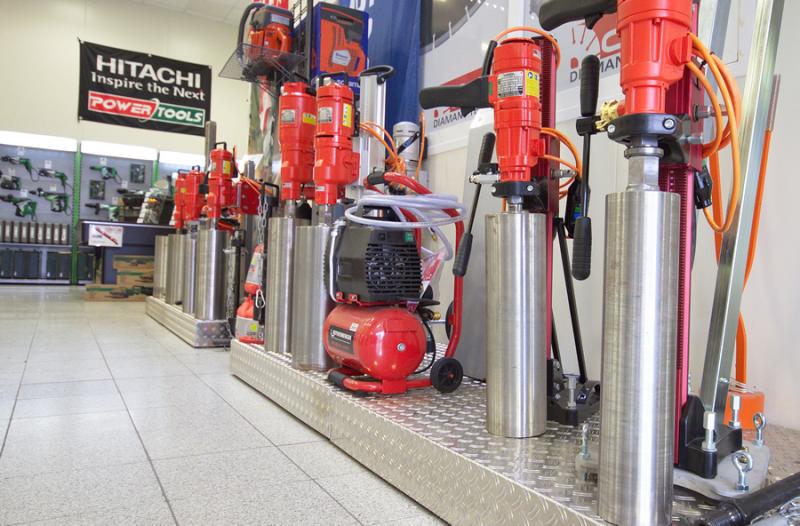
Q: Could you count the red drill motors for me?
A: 7